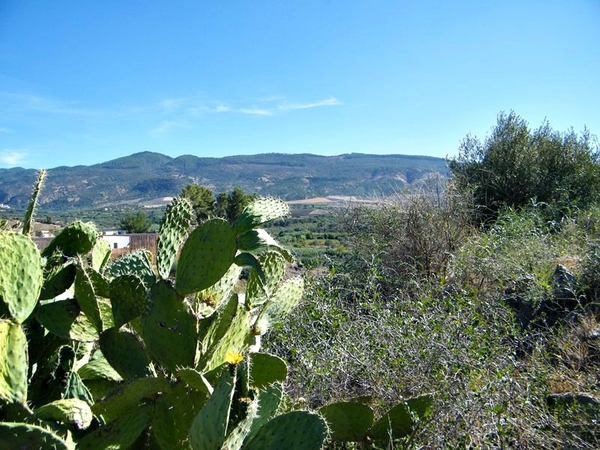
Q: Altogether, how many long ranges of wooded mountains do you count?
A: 1